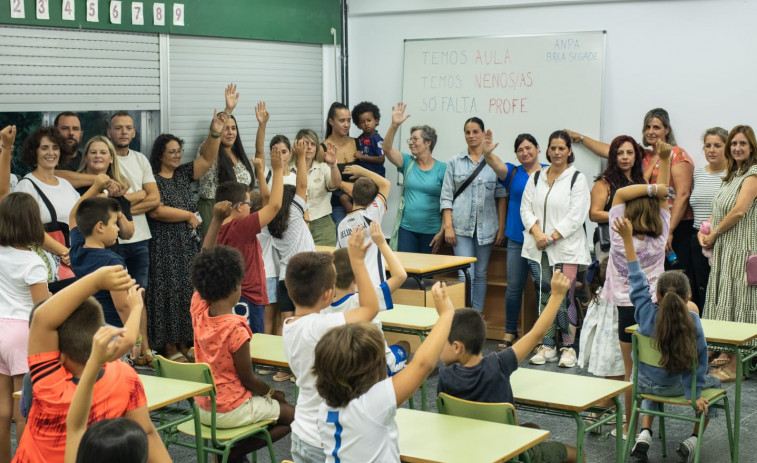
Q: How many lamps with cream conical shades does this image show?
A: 0